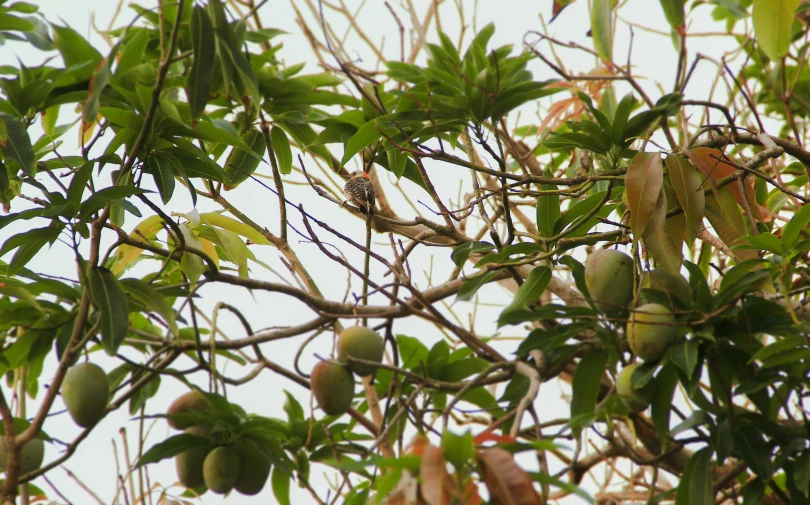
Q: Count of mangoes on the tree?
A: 12